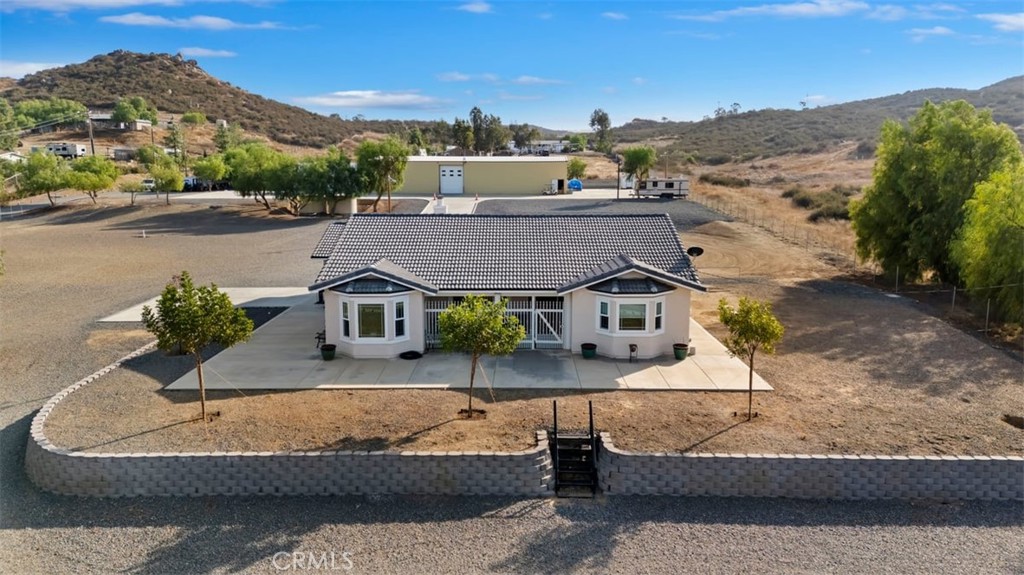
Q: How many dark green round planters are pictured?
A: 3